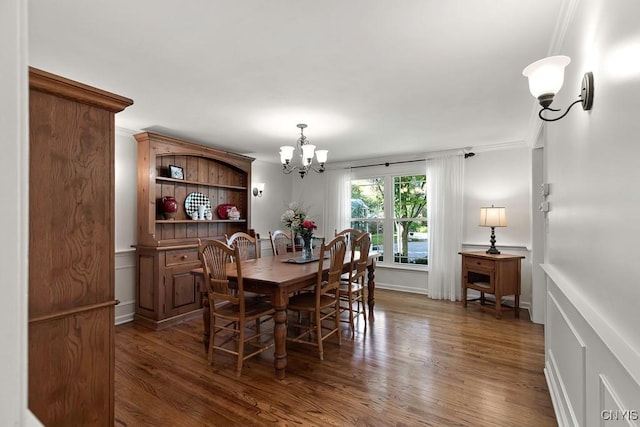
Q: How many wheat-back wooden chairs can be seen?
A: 6